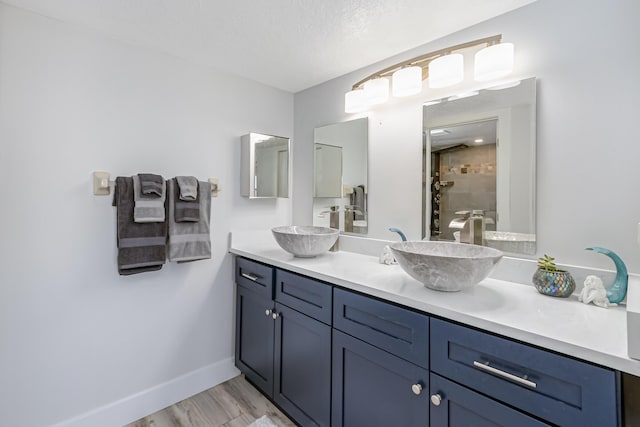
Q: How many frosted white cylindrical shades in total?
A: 5